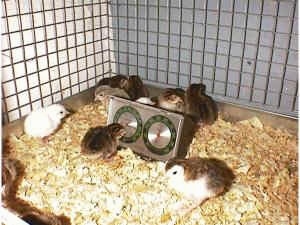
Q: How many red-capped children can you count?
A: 0